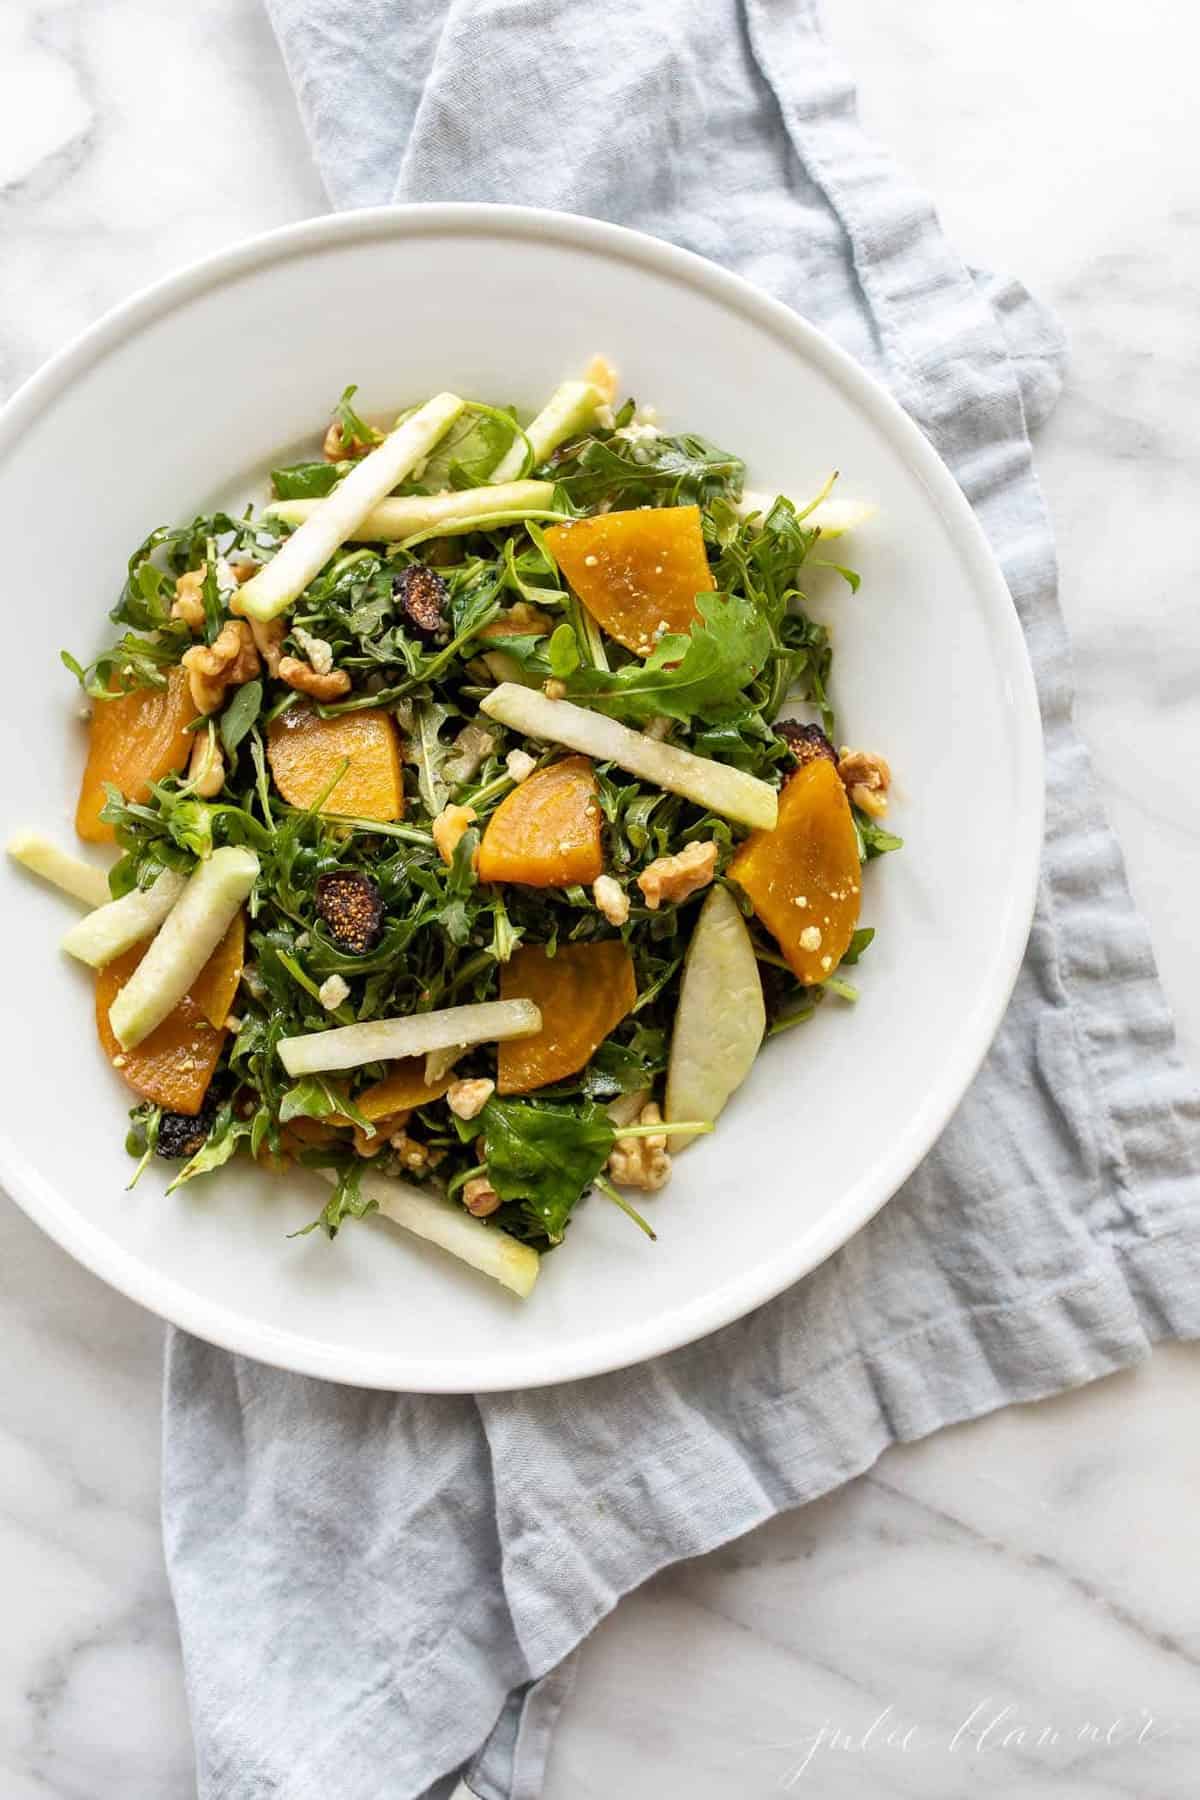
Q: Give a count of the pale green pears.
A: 11